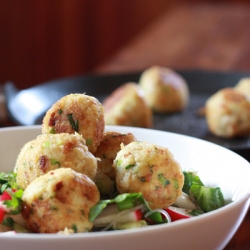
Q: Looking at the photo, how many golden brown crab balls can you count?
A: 9